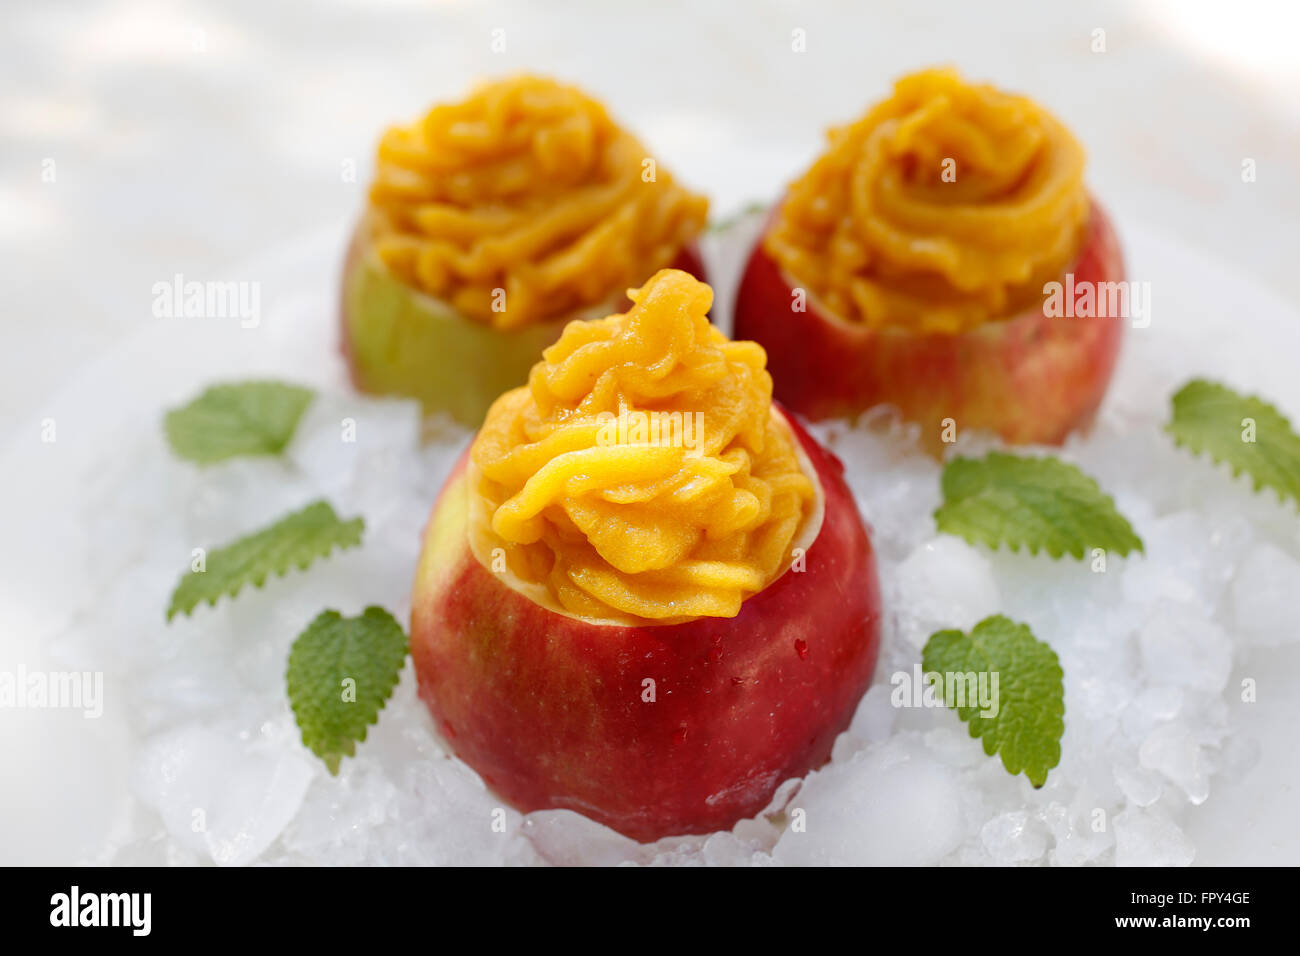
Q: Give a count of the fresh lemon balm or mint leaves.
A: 6